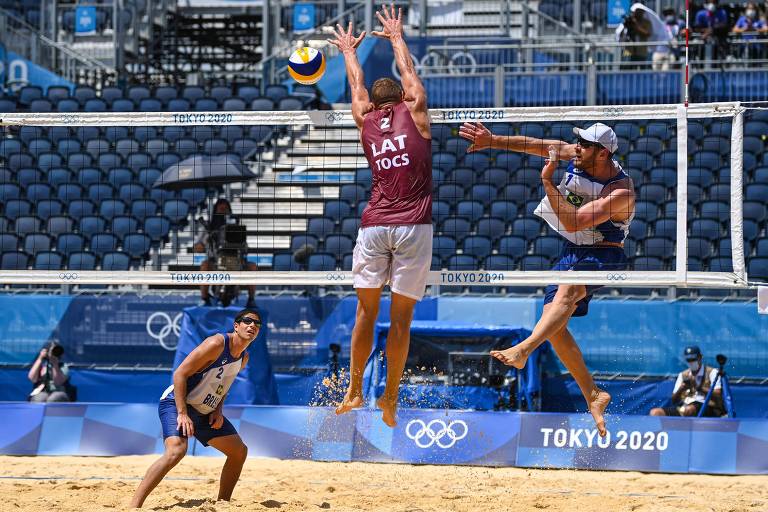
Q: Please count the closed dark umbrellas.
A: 0